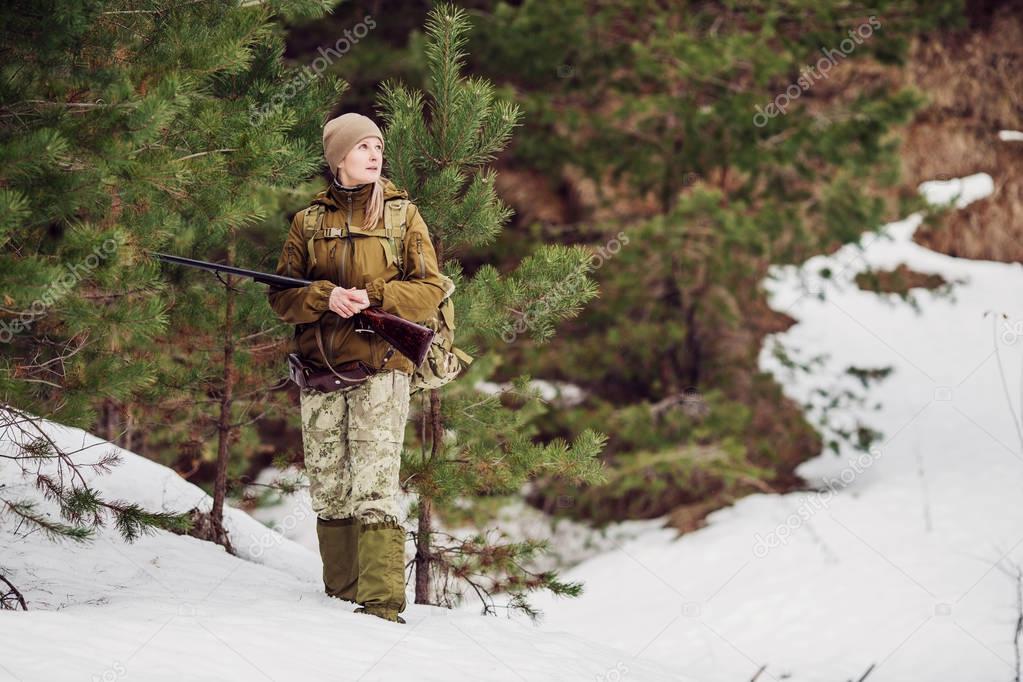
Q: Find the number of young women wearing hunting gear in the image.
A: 1